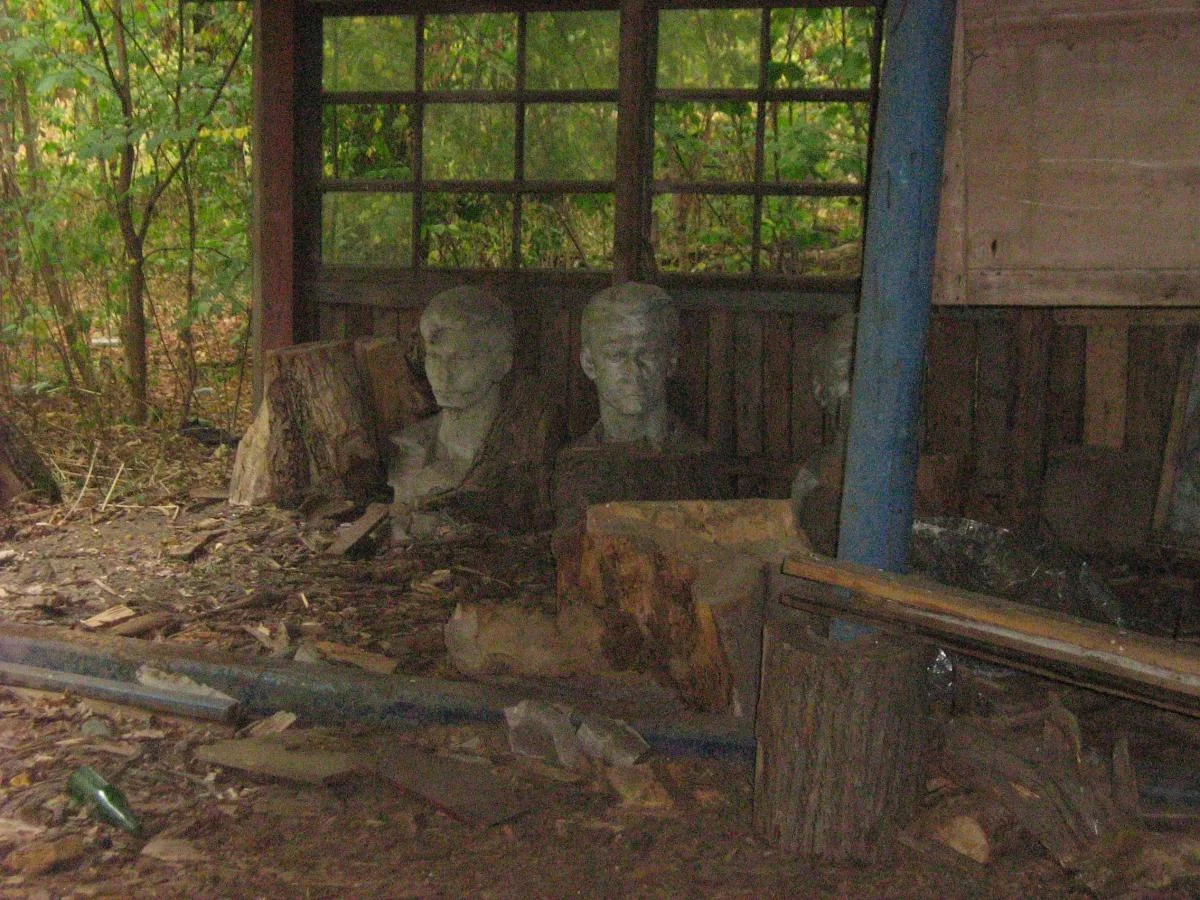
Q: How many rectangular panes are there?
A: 15